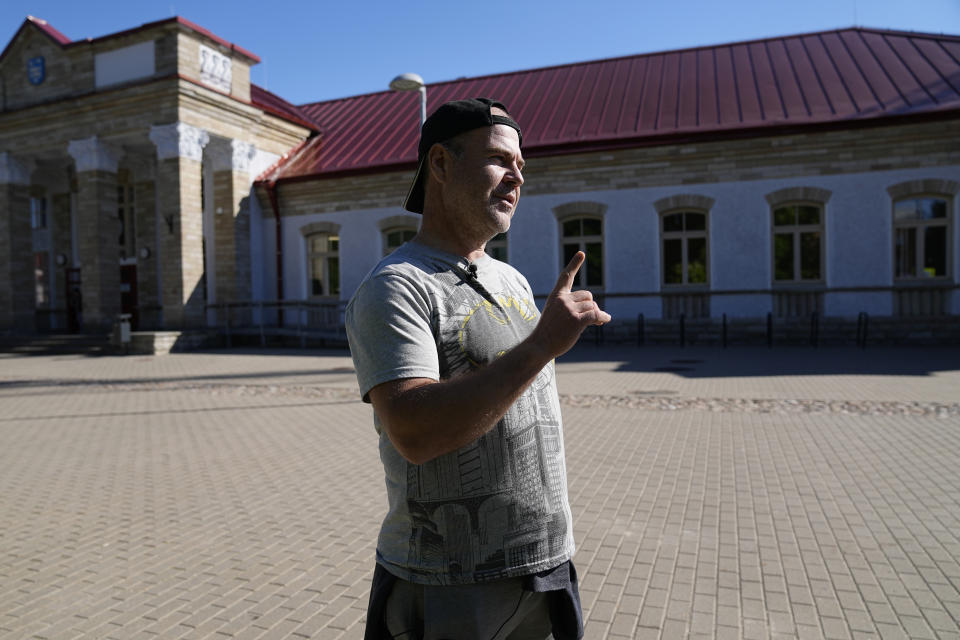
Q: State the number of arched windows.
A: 7